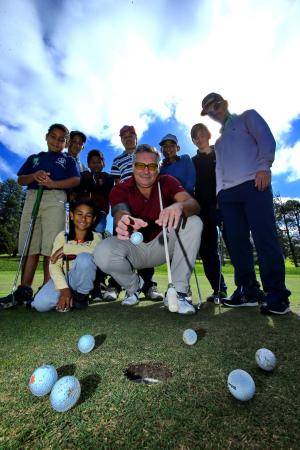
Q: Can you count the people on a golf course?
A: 9